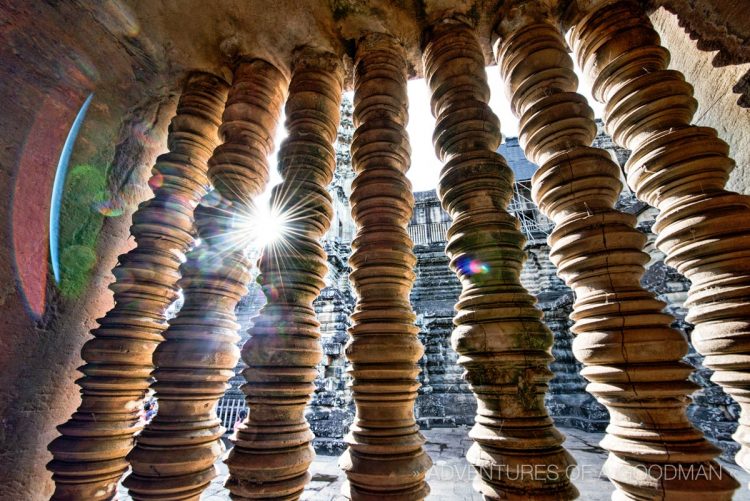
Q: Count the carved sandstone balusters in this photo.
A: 7